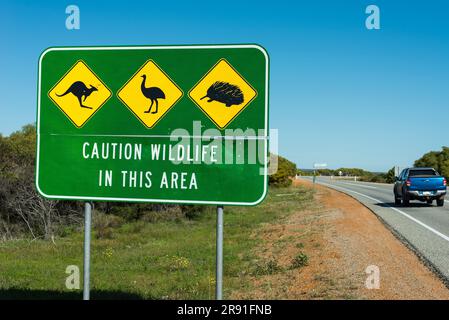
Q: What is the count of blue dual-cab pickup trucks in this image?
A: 1